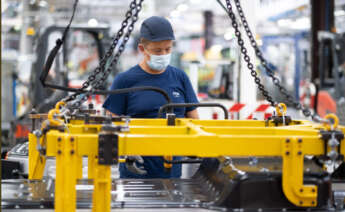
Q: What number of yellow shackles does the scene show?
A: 4